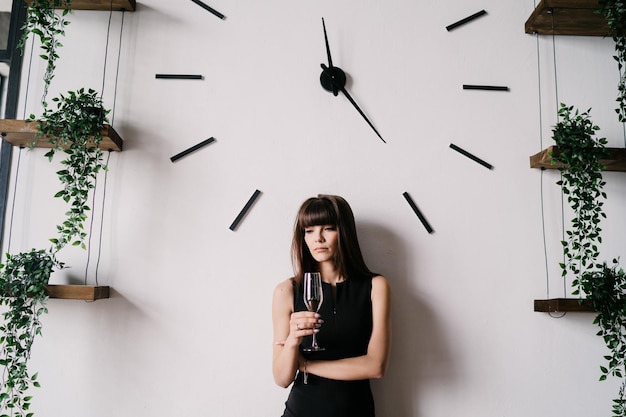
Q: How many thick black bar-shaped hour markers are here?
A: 8